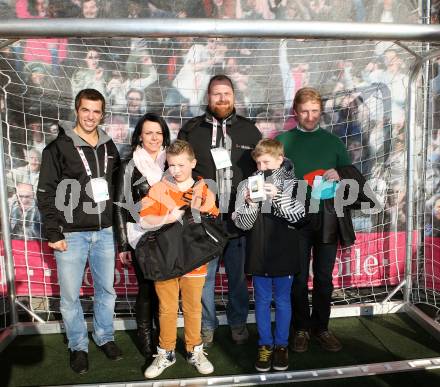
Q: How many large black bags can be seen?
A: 1